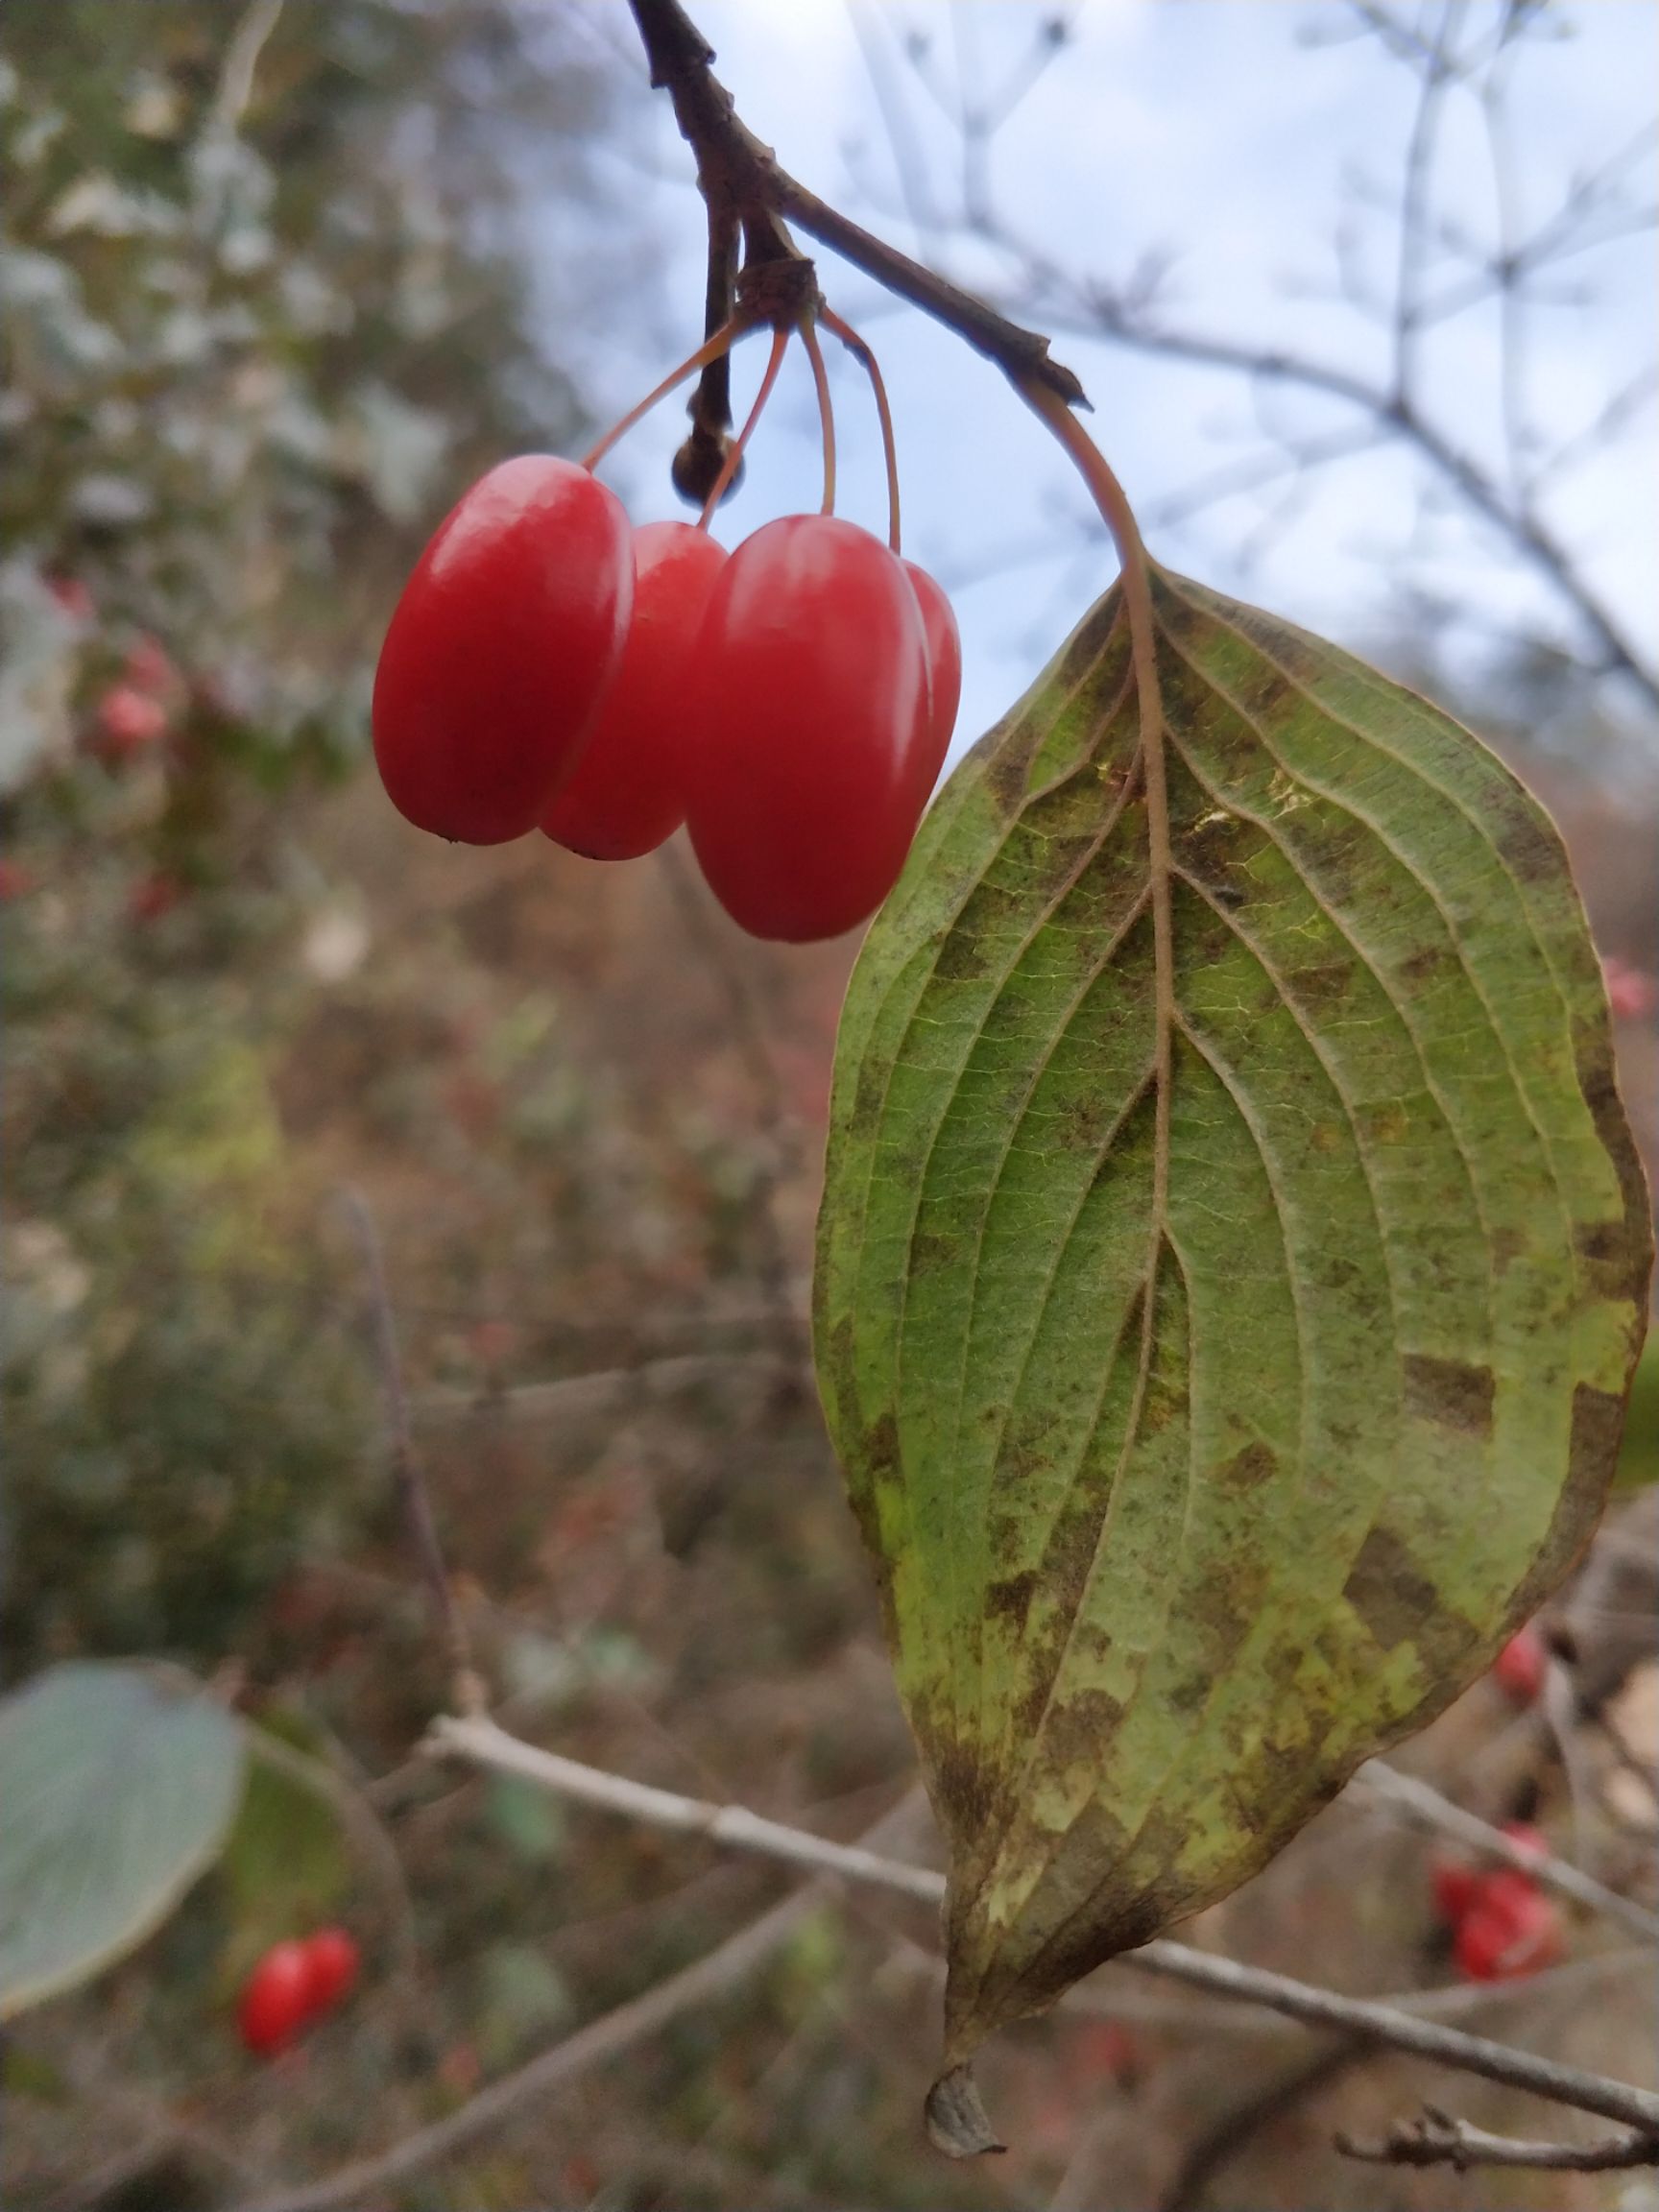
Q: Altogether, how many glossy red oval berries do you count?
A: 4